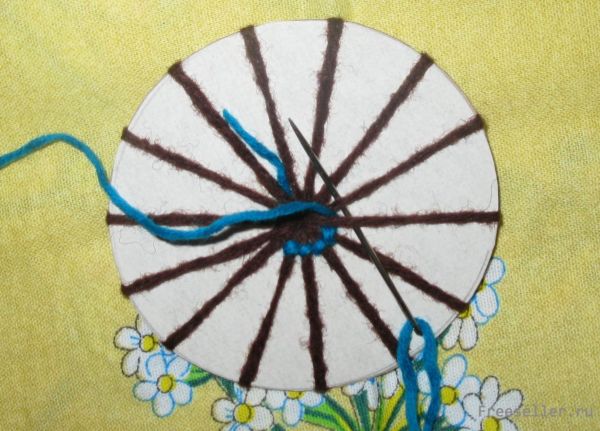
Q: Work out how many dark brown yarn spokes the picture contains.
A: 14